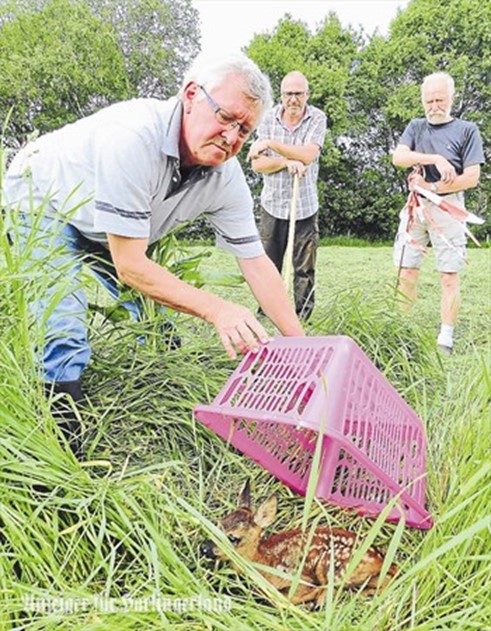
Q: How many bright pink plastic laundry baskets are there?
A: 1